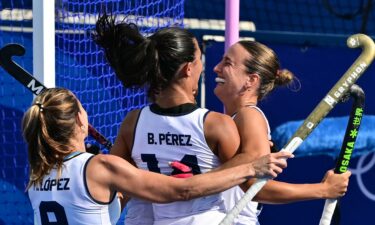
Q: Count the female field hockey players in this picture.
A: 3